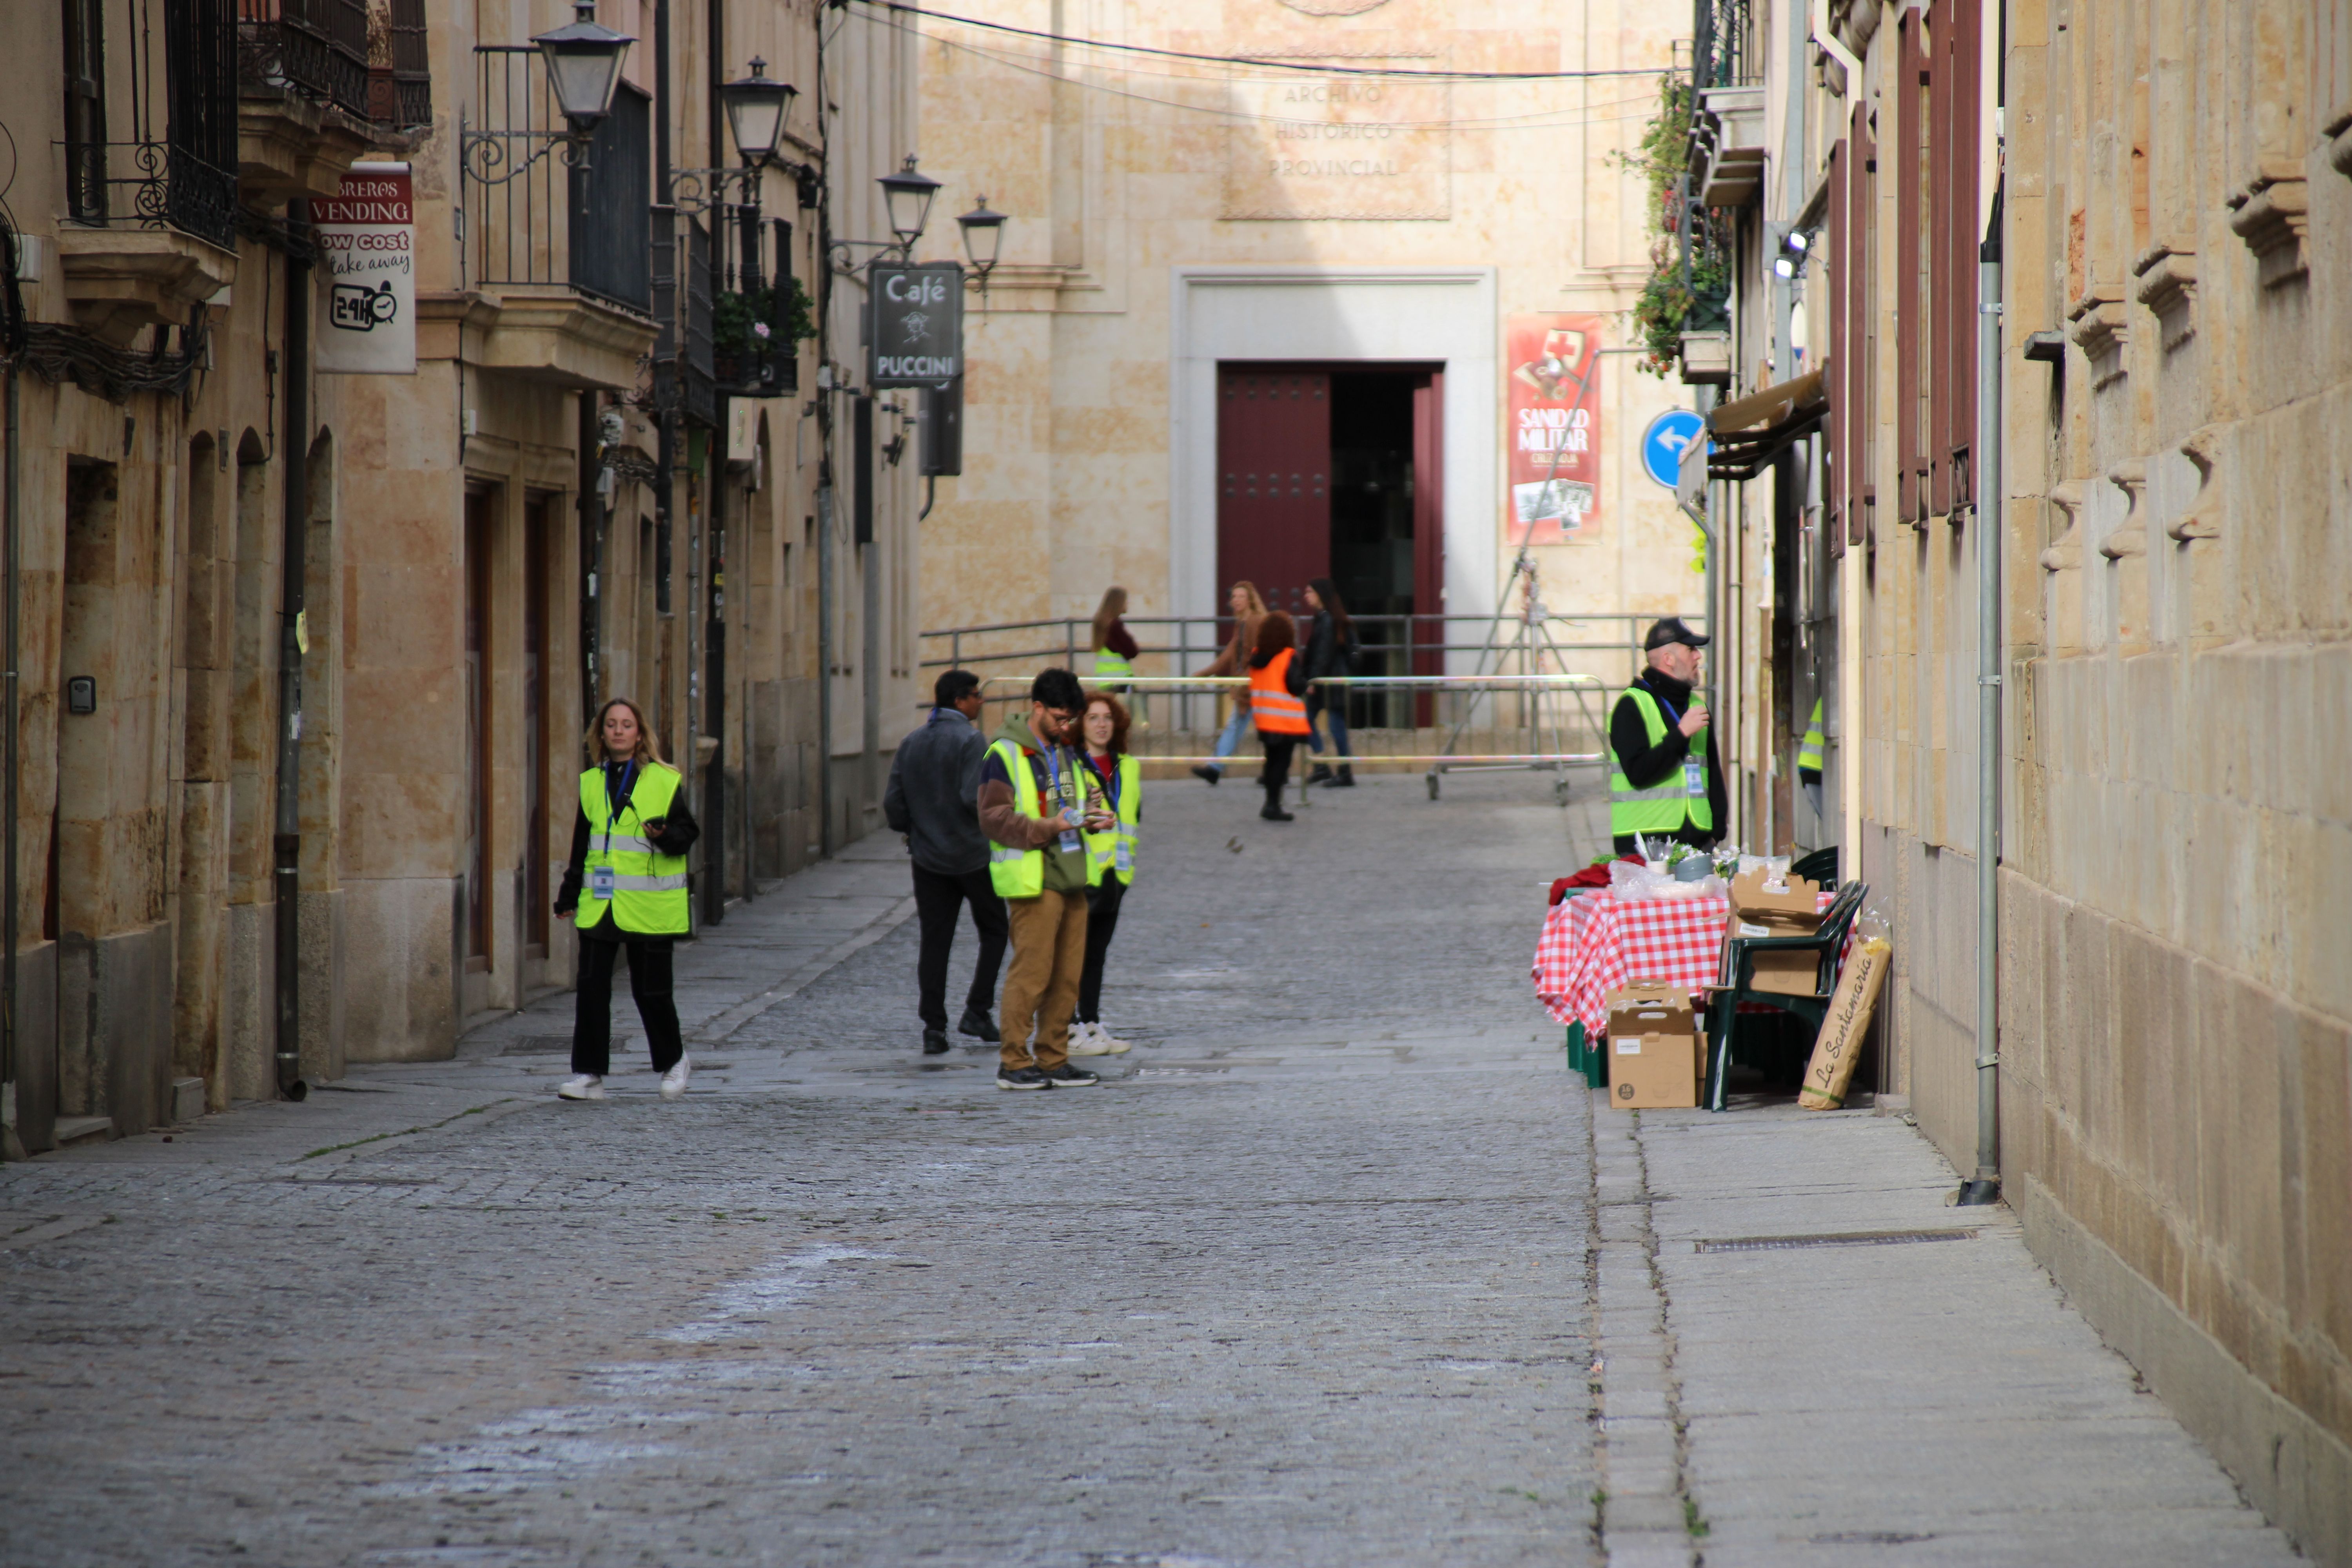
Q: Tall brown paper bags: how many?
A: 1